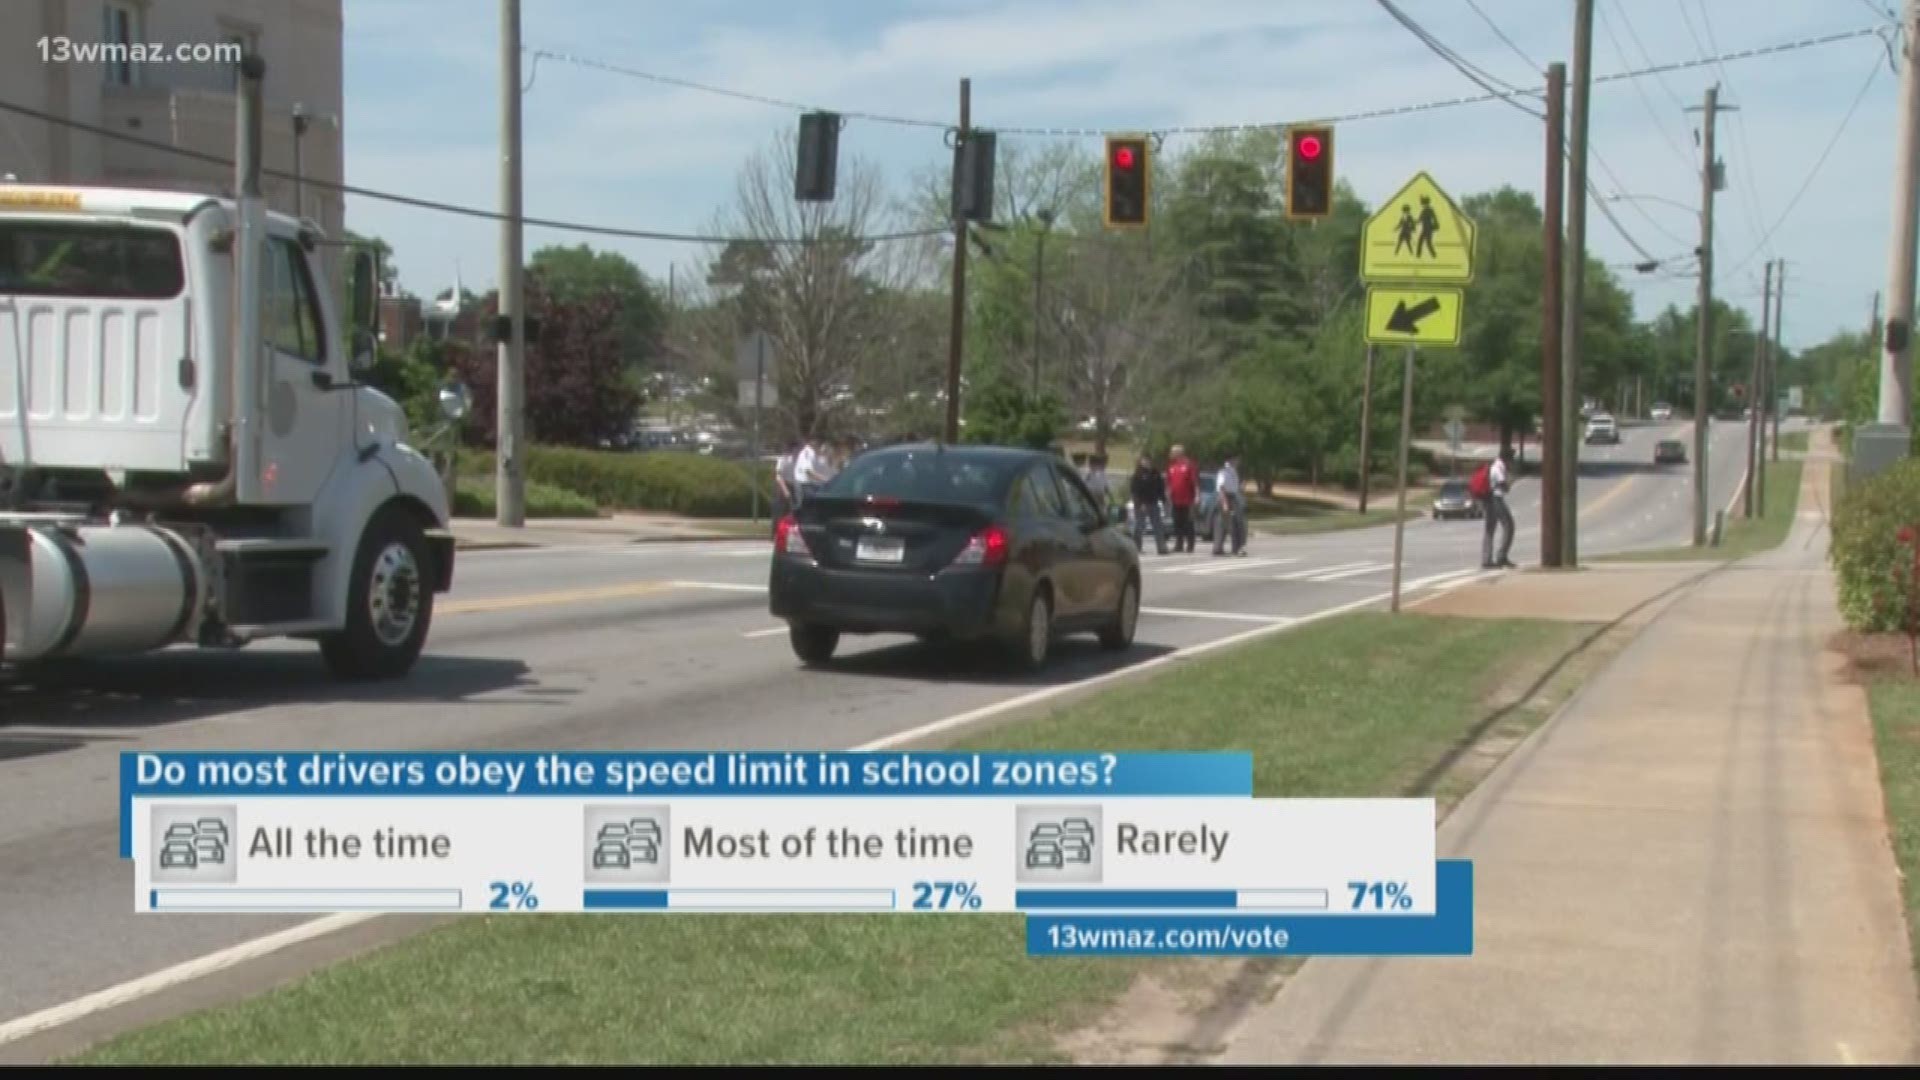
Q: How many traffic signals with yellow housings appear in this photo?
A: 2